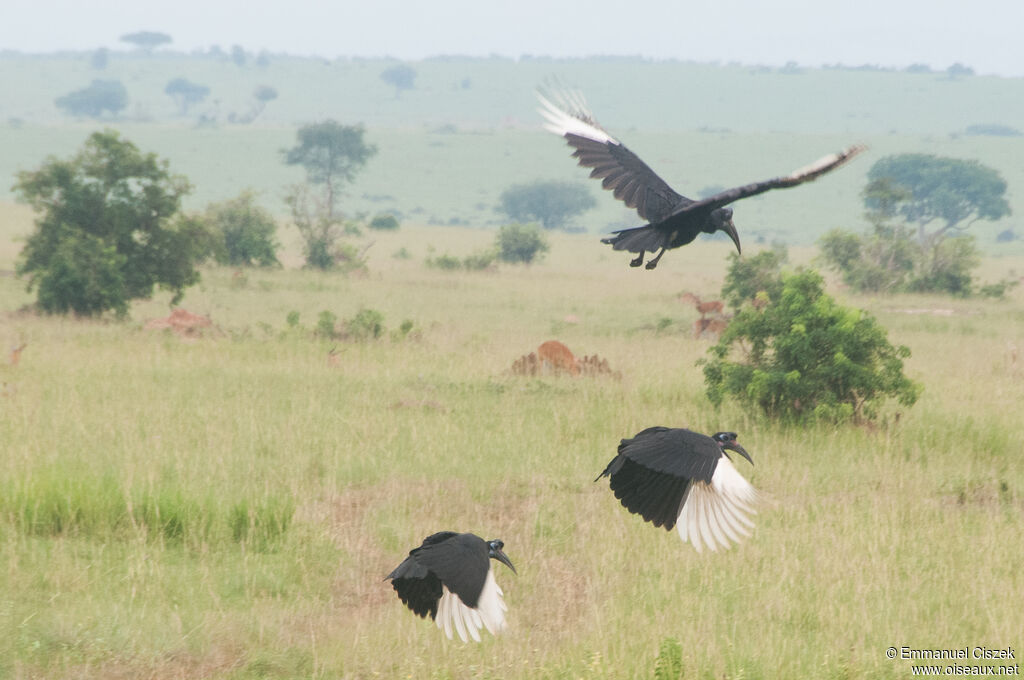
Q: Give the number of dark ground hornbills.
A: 3